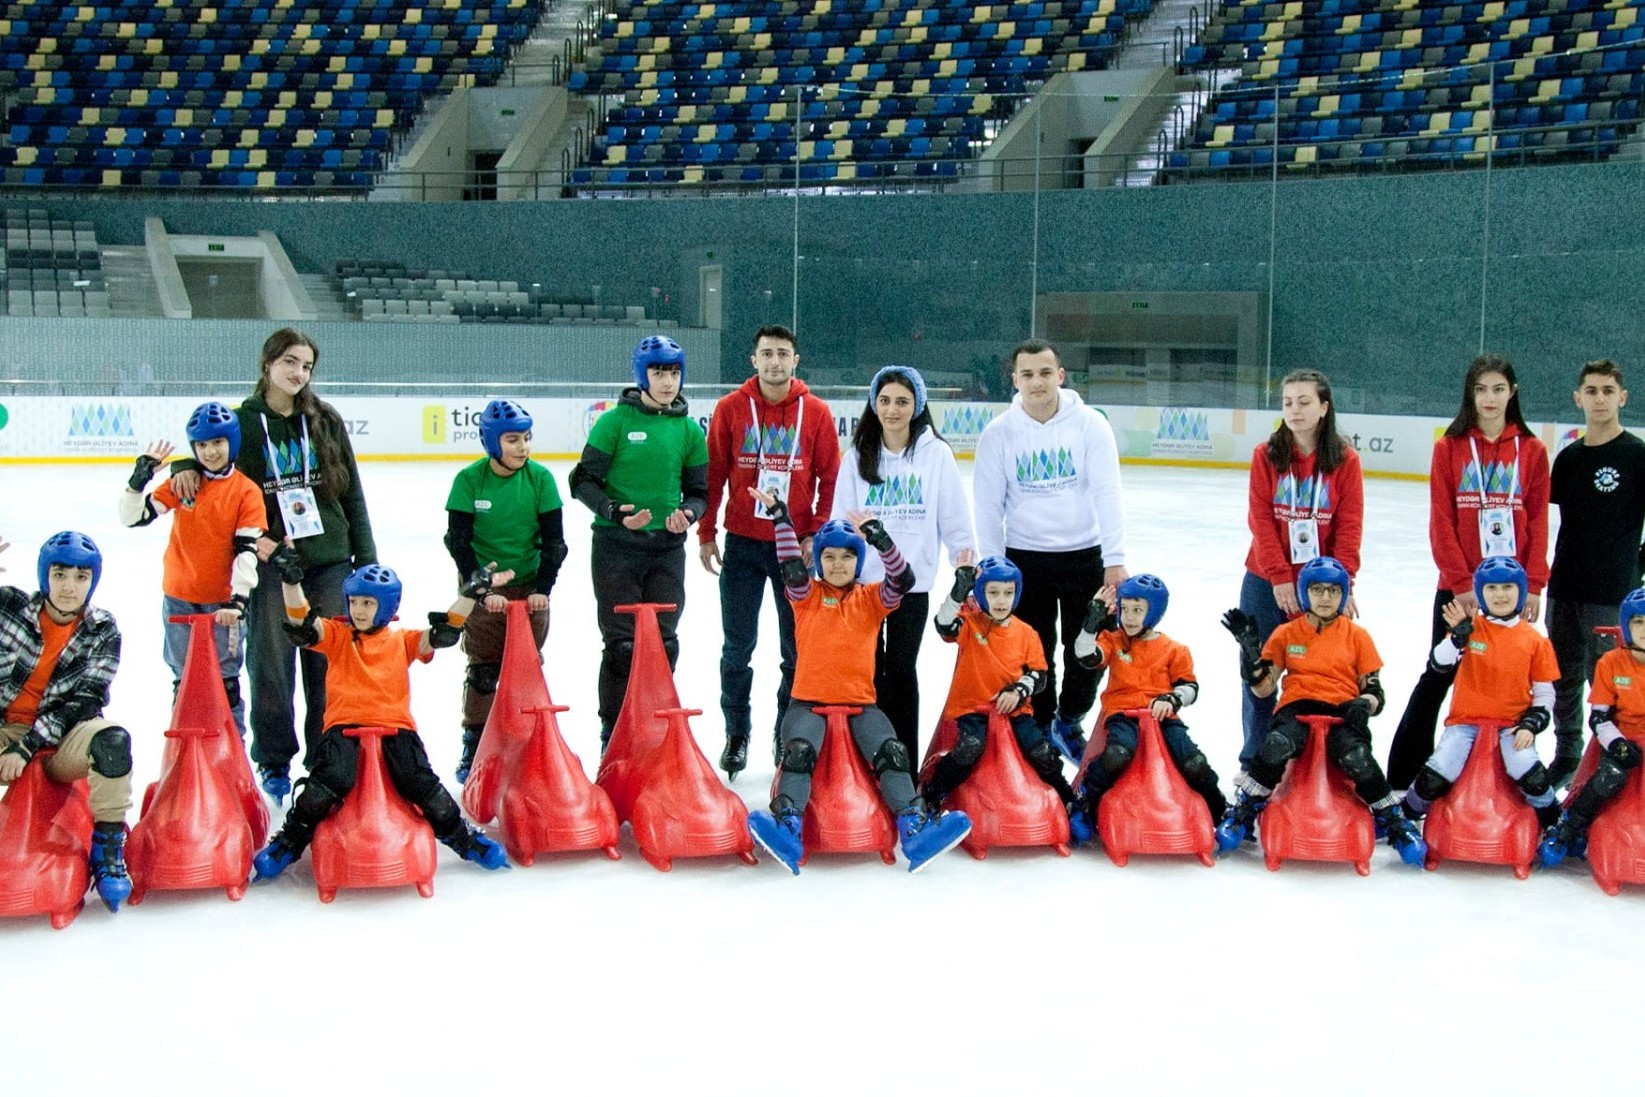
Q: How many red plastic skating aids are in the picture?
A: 11